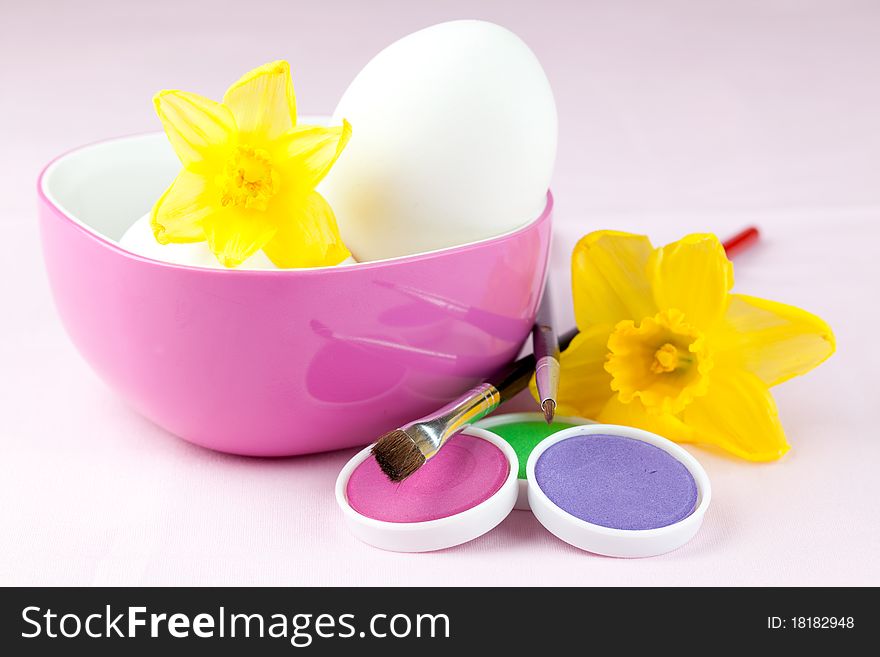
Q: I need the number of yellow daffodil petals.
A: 12